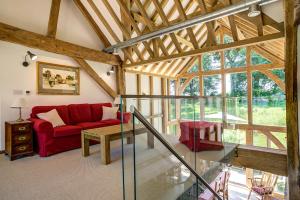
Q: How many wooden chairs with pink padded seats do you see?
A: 1